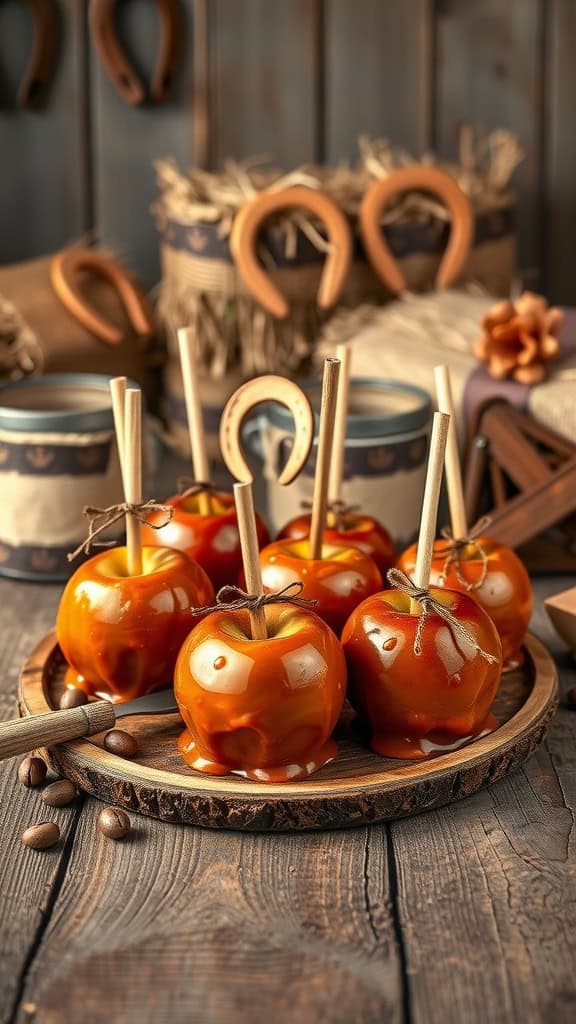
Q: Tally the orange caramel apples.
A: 7